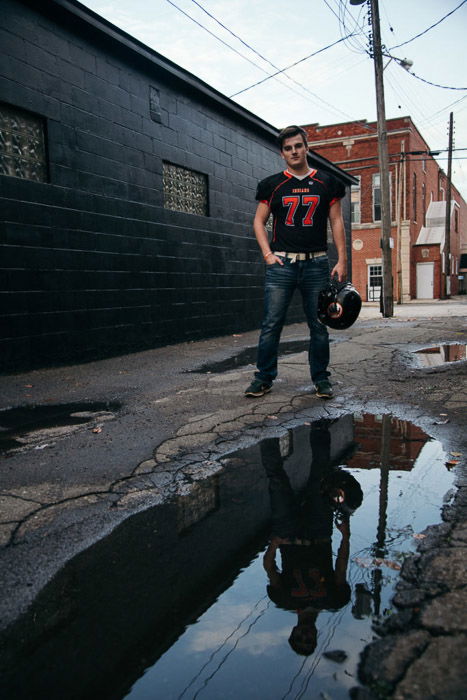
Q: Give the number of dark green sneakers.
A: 2